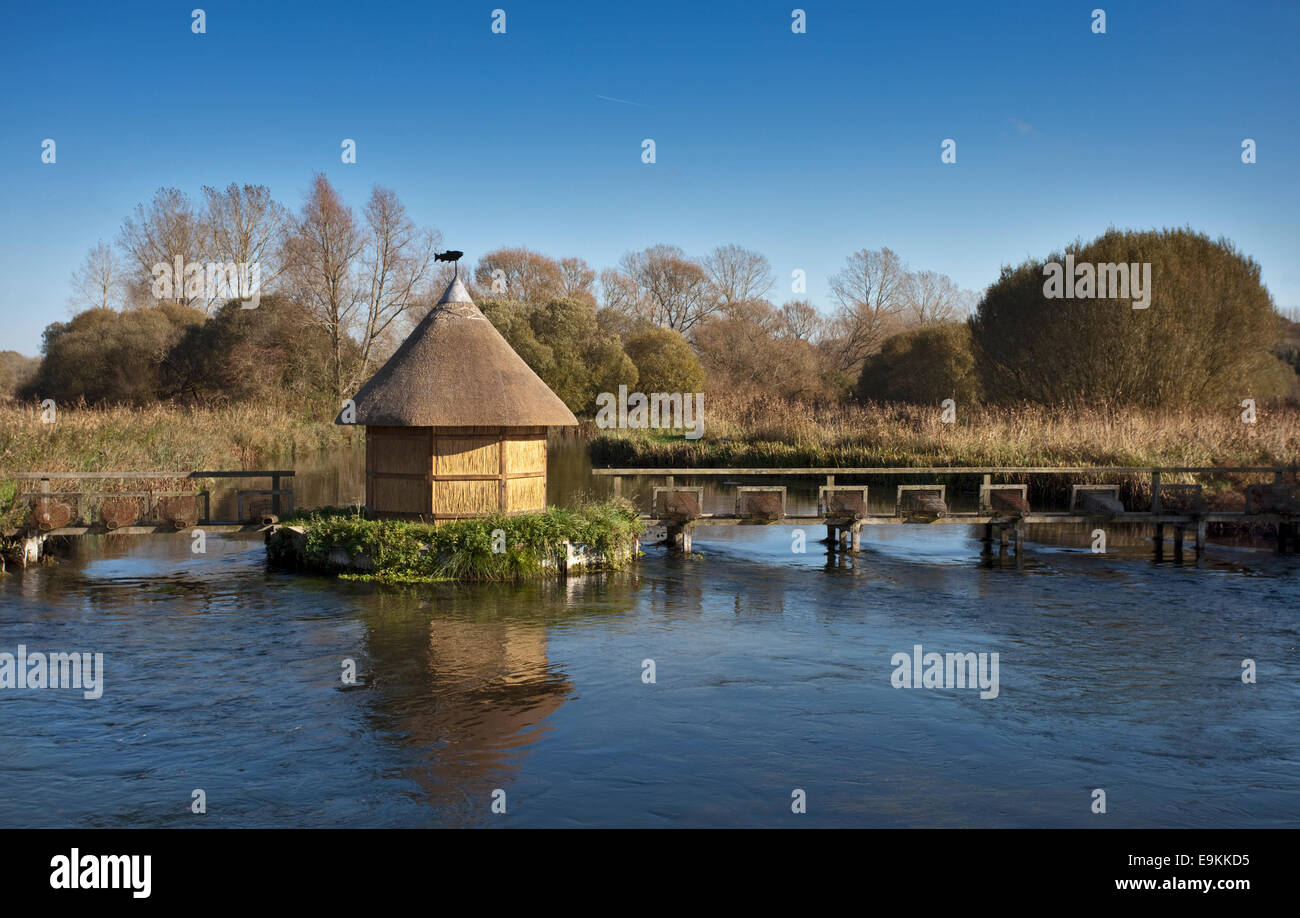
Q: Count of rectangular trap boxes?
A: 12